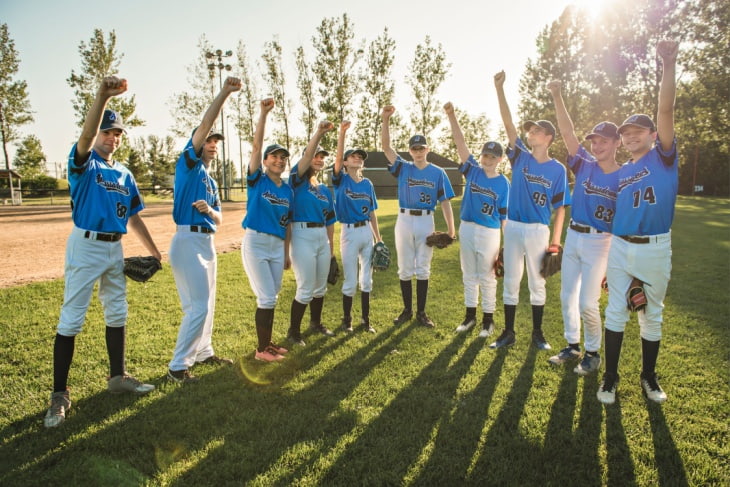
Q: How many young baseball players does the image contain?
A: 10